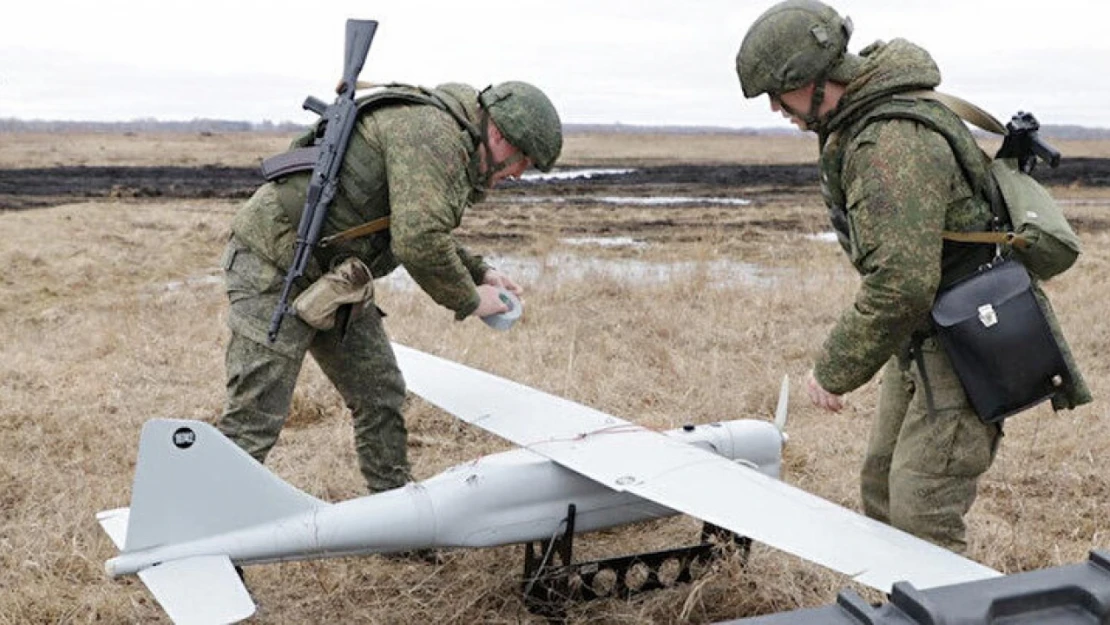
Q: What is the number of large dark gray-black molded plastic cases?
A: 1